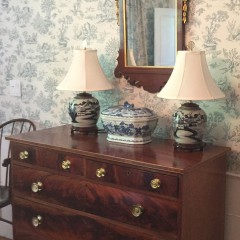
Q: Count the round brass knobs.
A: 7